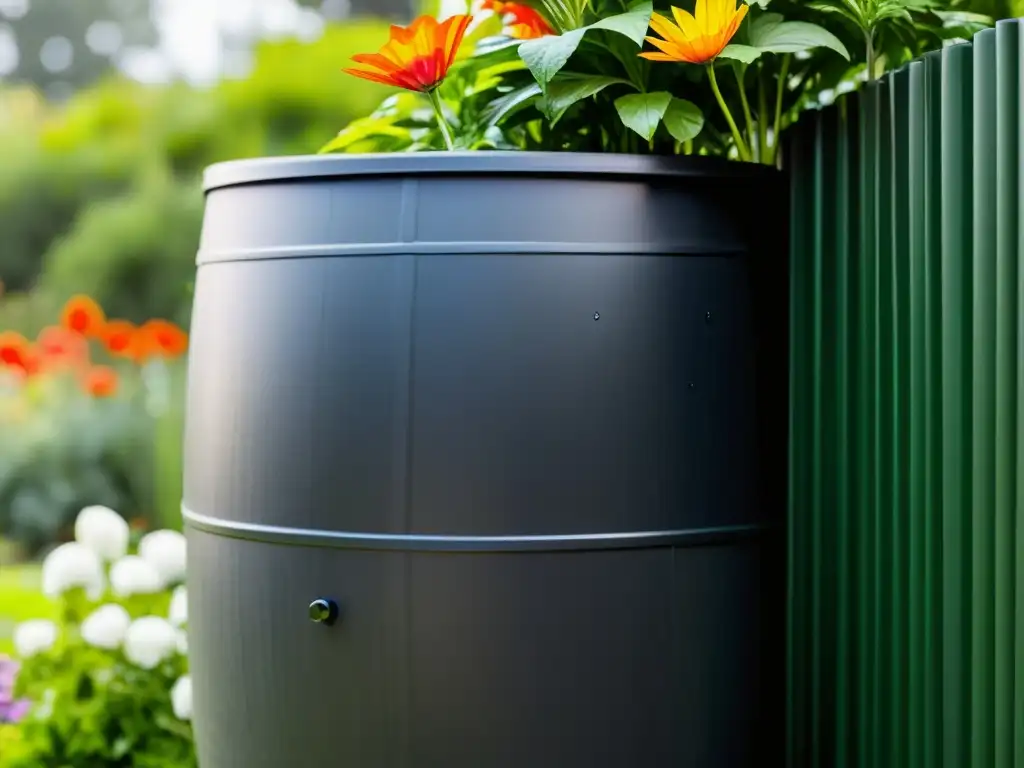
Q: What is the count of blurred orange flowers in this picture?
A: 6